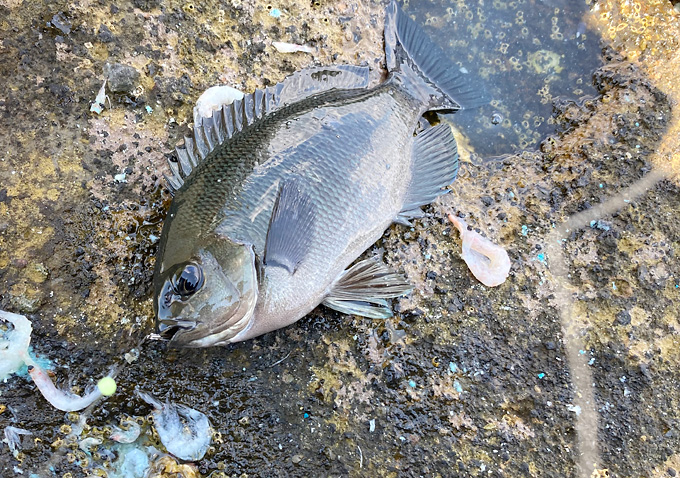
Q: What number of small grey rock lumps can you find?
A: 1